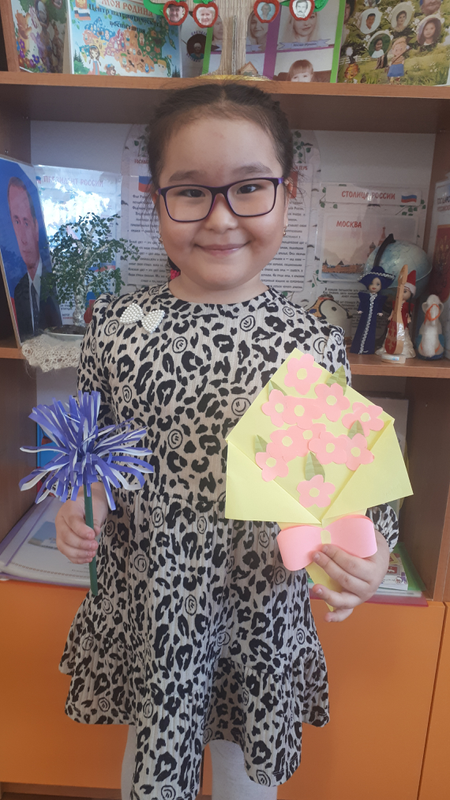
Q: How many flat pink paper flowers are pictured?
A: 11